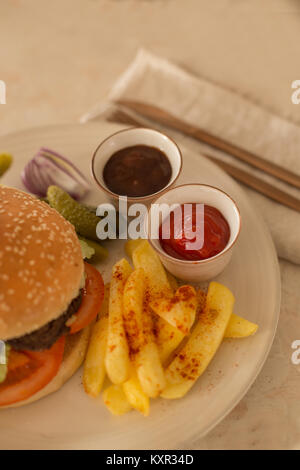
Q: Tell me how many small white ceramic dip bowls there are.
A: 2